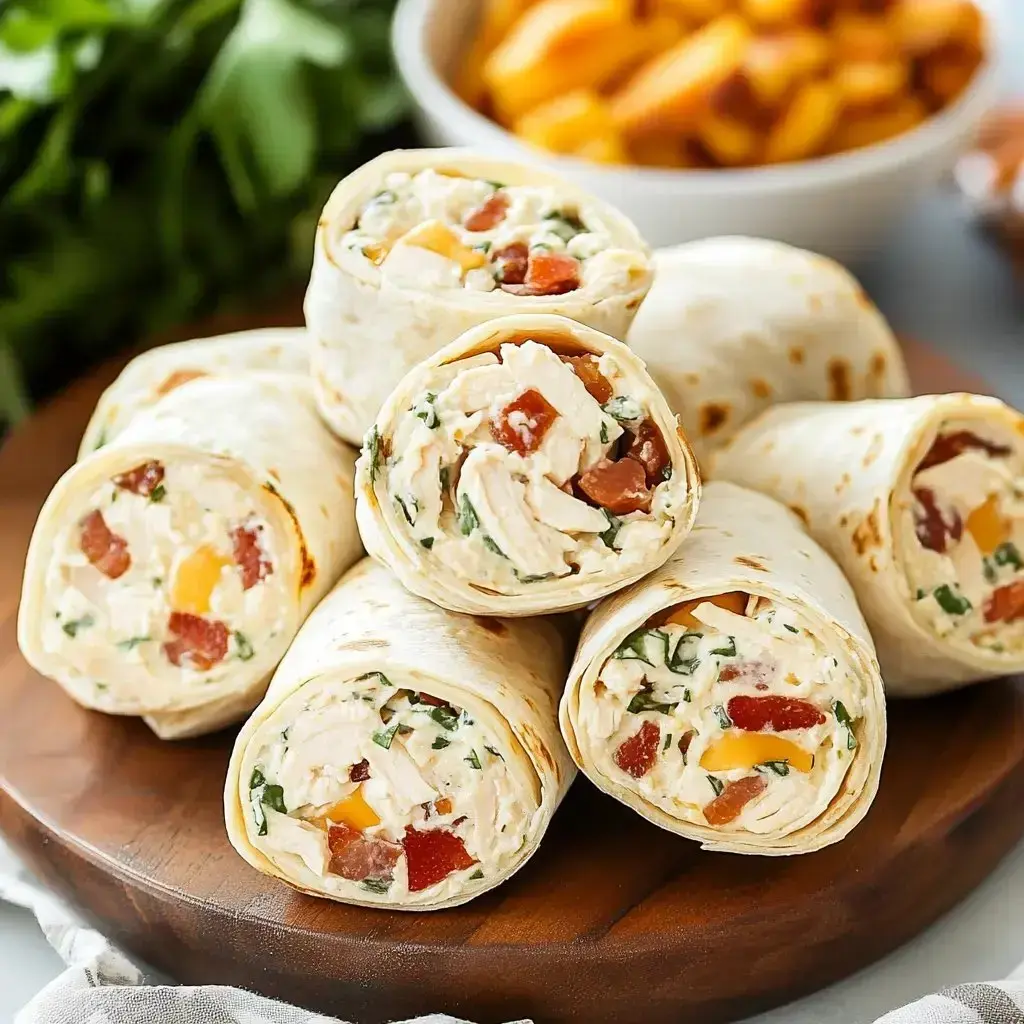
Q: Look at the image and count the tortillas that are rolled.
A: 8